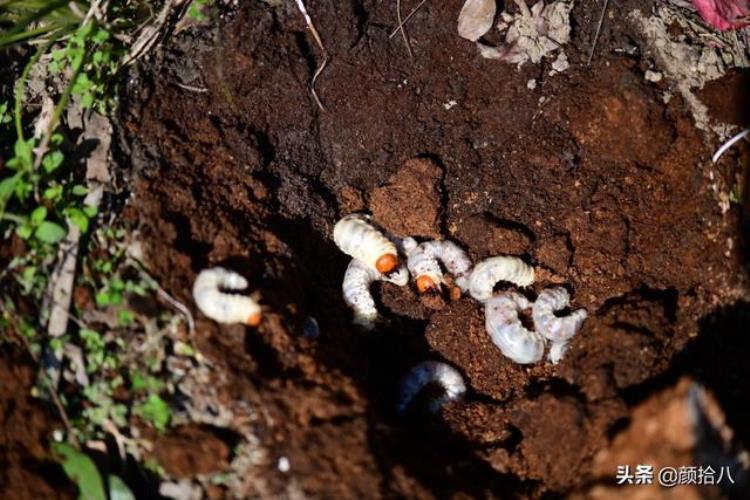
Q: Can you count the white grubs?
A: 8